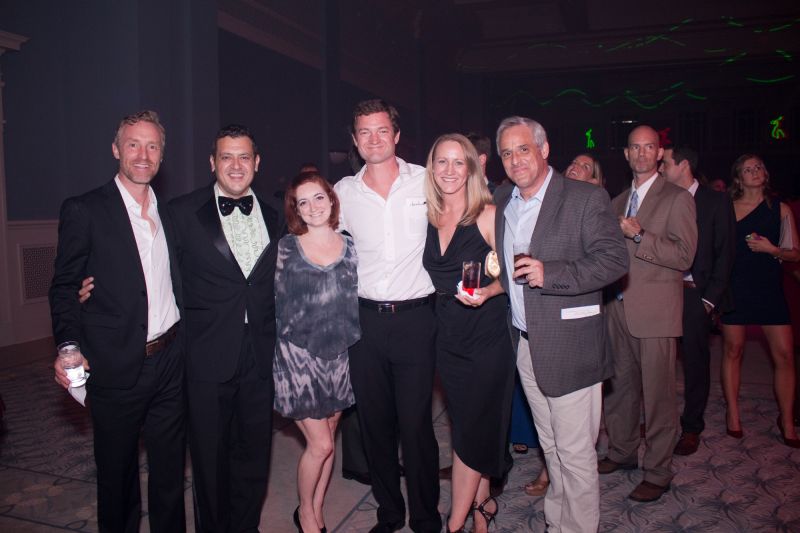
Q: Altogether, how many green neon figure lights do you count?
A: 2